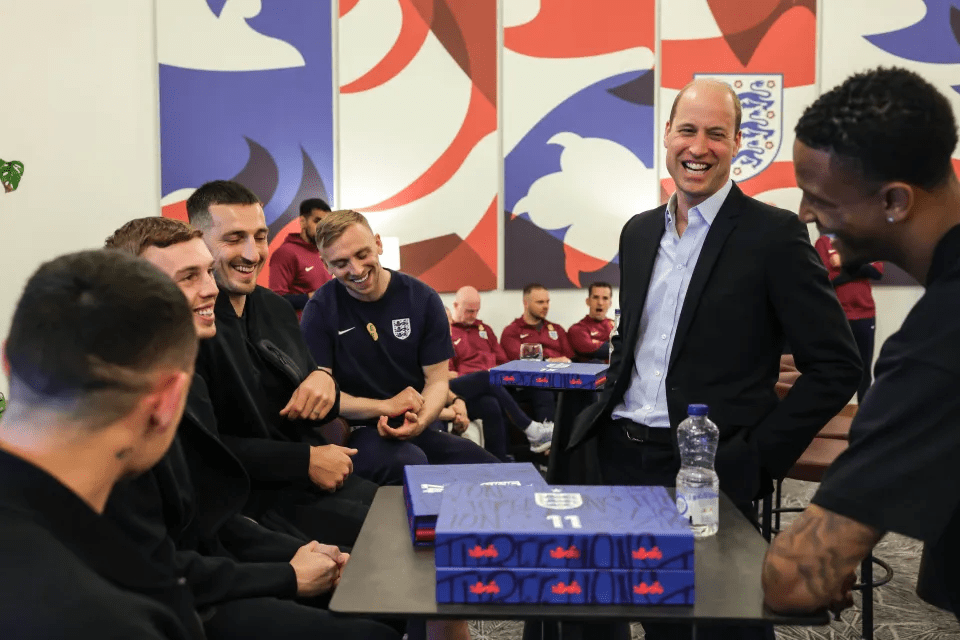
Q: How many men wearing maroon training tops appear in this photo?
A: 5